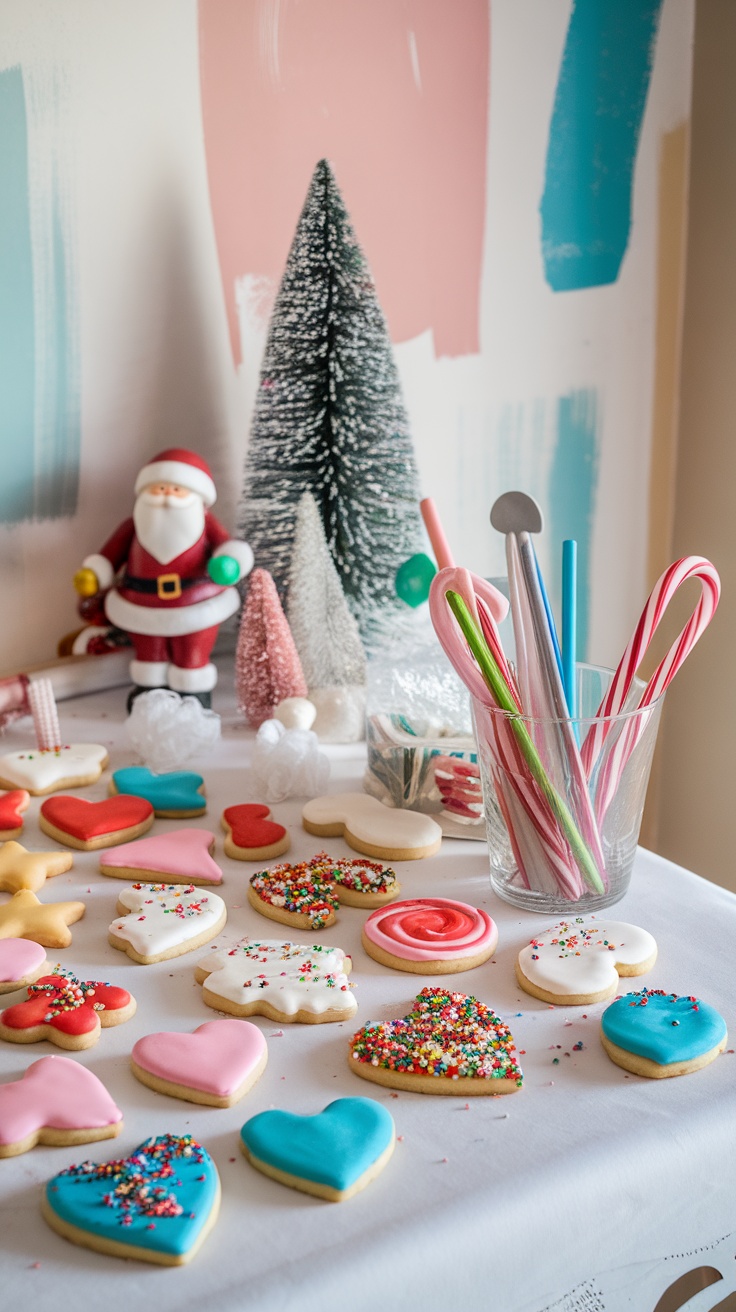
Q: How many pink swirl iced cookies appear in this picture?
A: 1